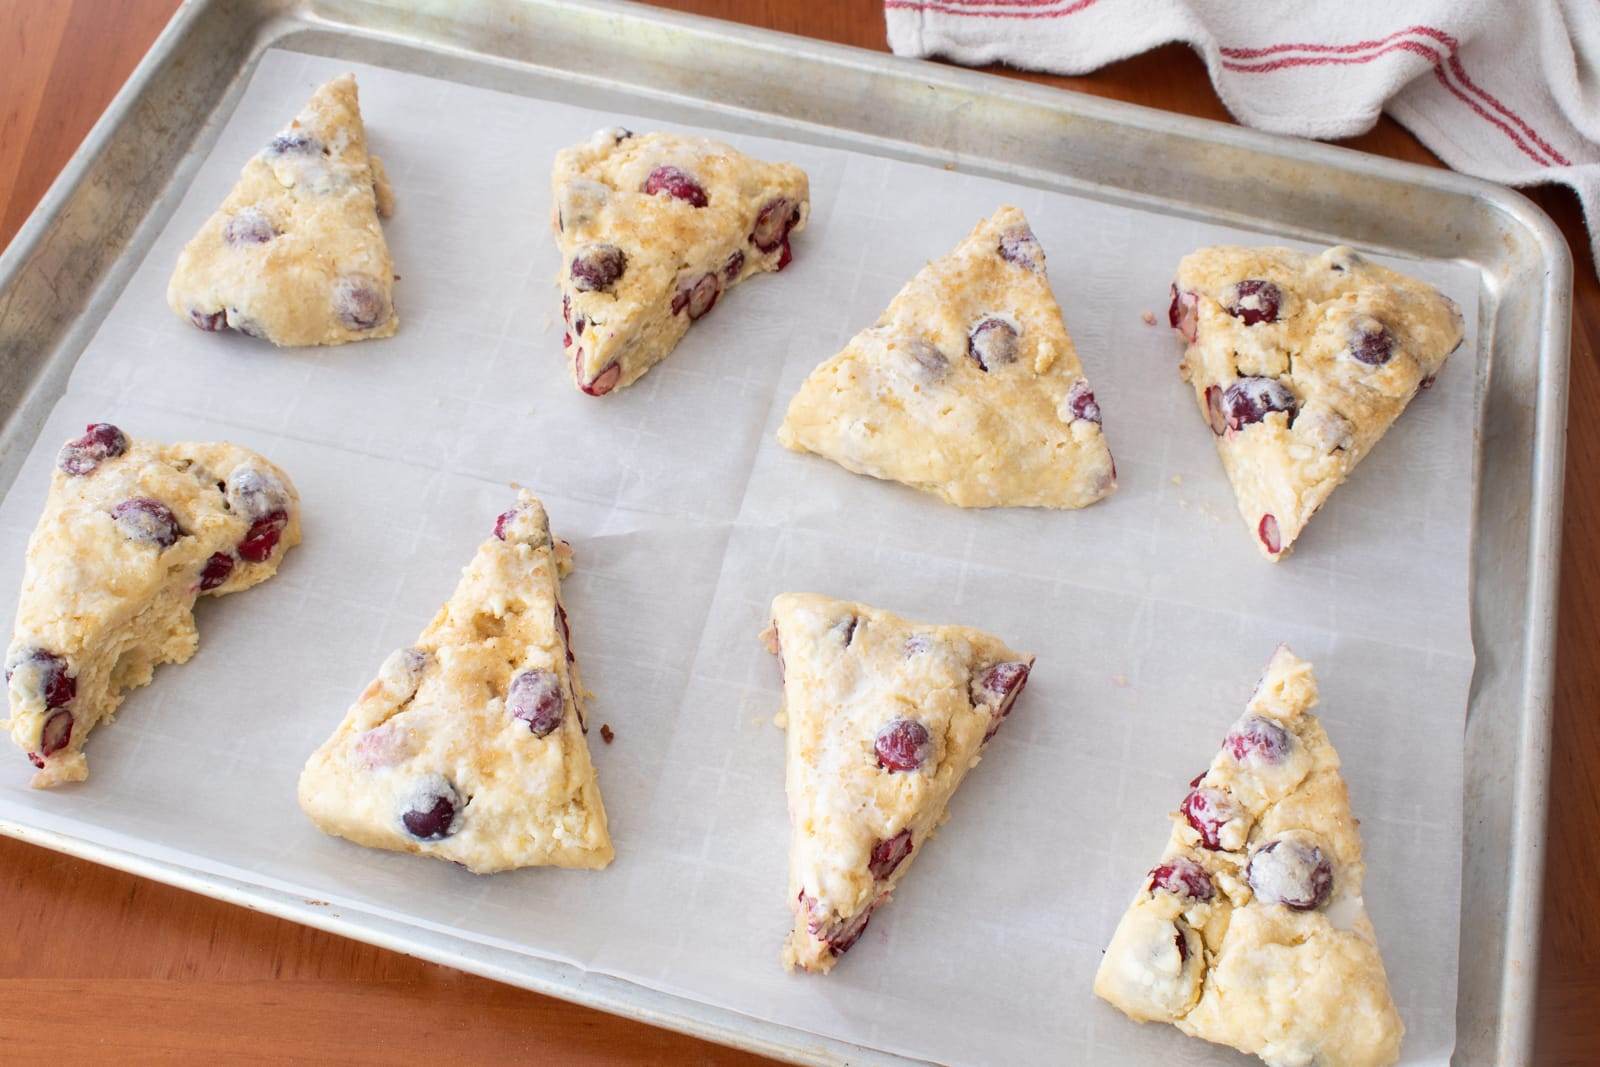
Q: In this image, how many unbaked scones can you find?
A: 8